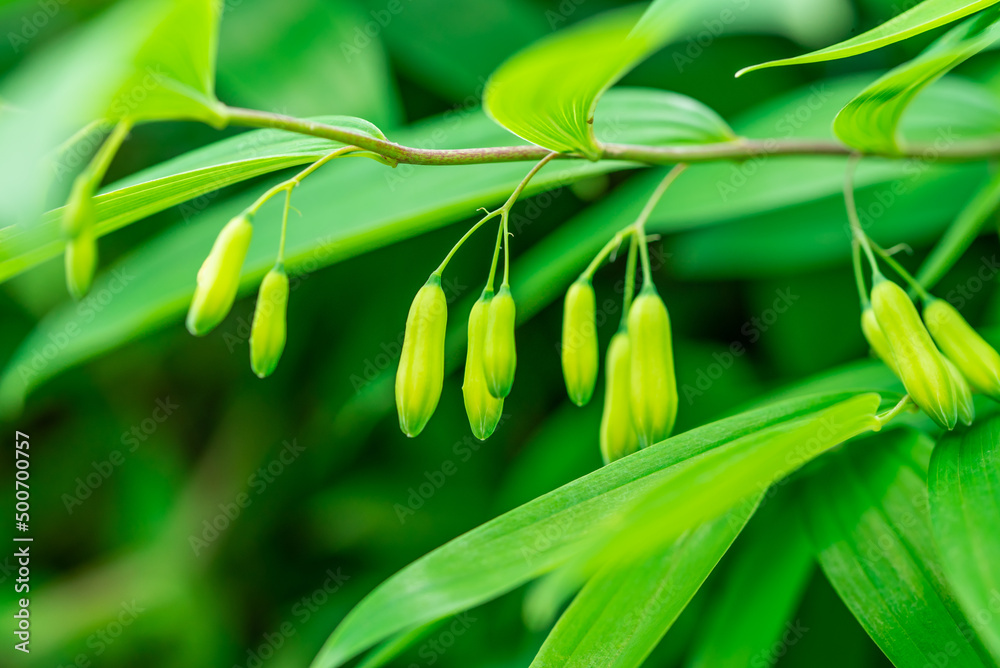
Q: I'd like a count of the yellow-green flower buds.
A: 13